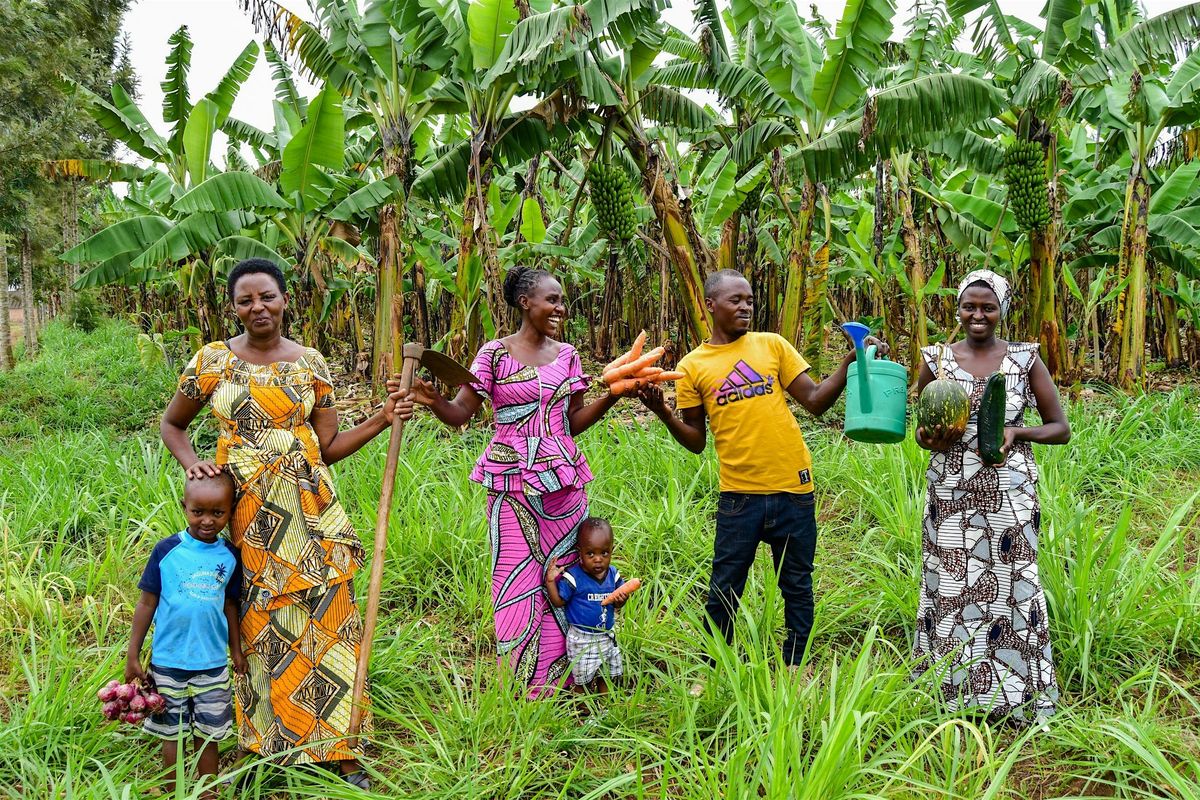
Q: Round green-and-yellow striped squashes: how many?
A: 1